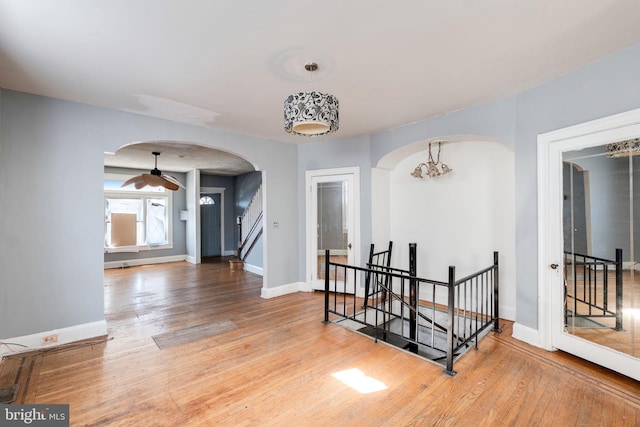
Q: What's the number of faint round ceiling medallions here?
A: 1